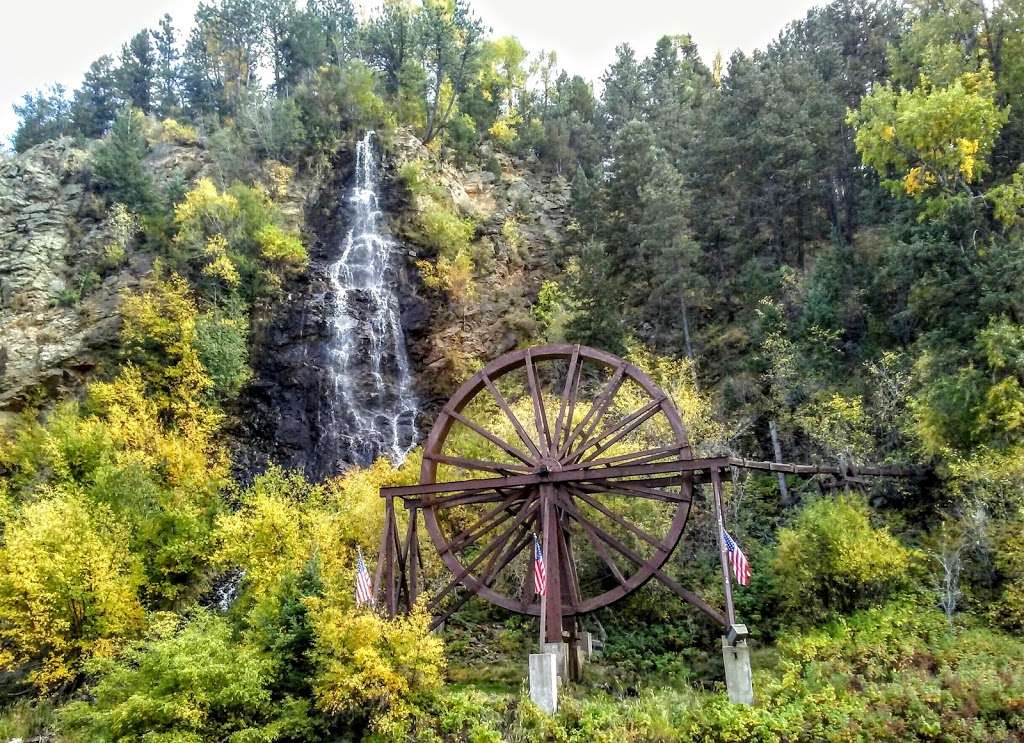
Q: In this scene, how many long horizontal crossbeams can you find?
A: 2